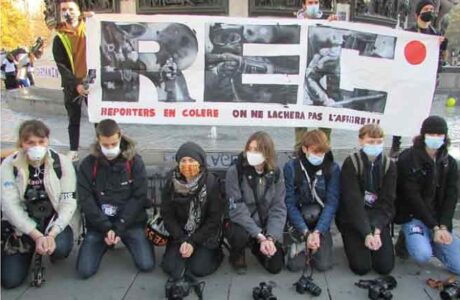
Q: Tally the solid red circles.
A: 1